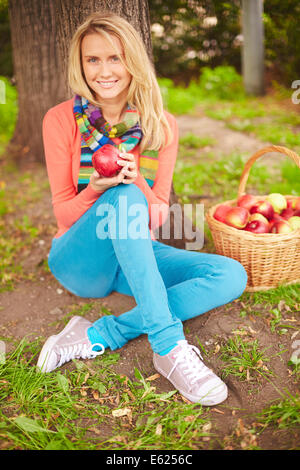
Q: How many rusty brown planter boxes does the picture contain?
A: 0